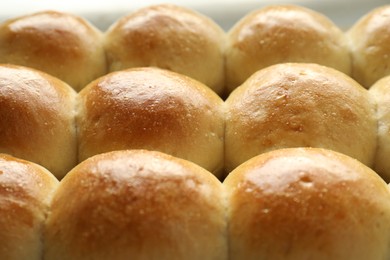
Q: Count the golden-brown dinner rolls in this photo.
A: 11